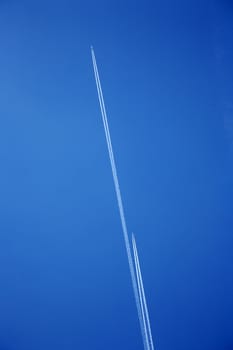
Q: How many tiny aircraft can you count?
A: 2